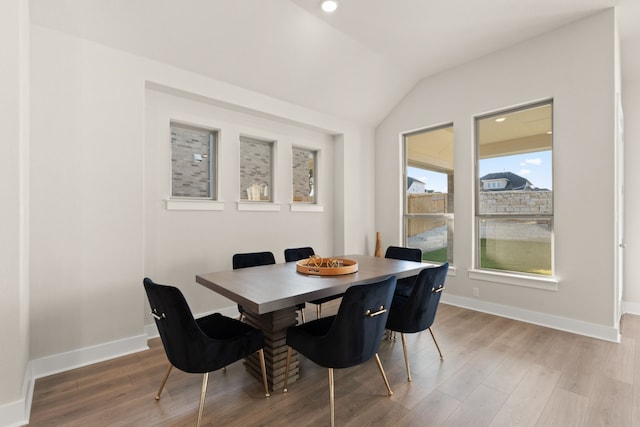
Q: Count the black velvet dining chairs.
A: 6